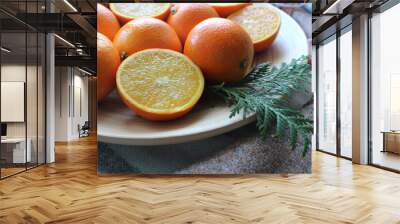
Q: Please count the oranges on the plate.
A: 9